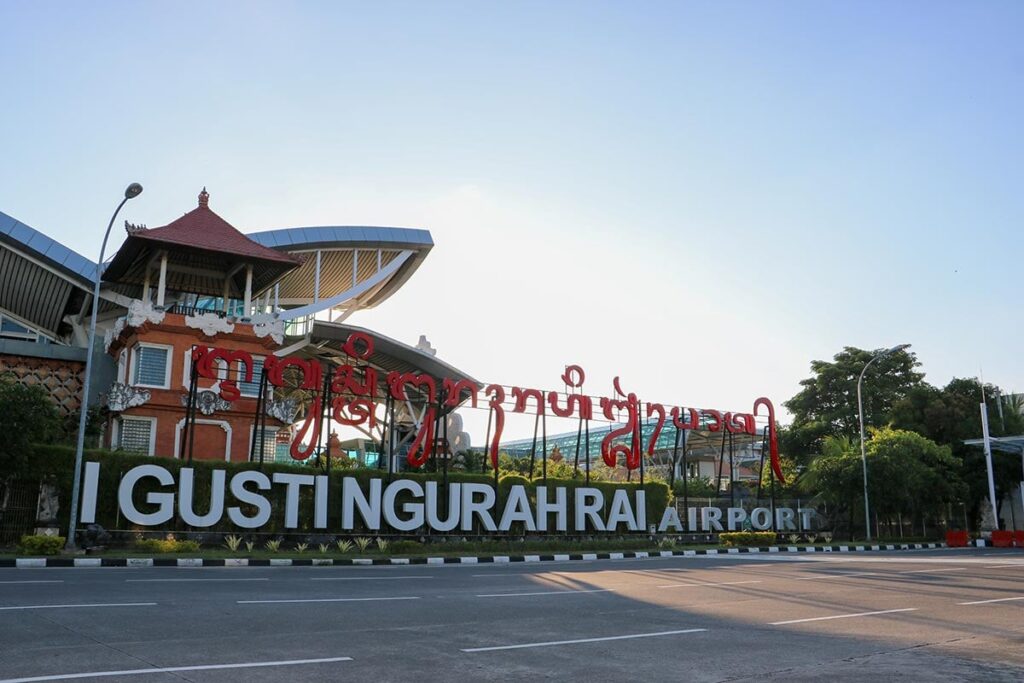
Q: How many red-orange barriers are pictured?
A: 3